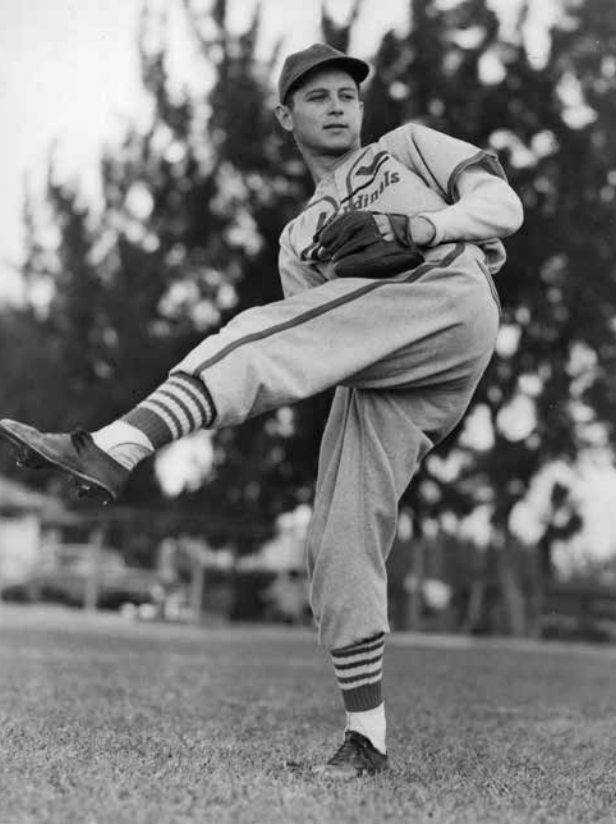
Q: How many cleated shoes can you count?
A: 2